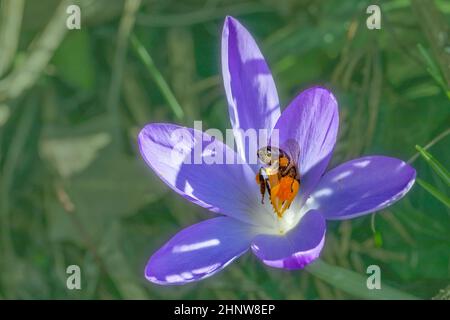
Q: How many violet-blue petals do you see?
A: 6